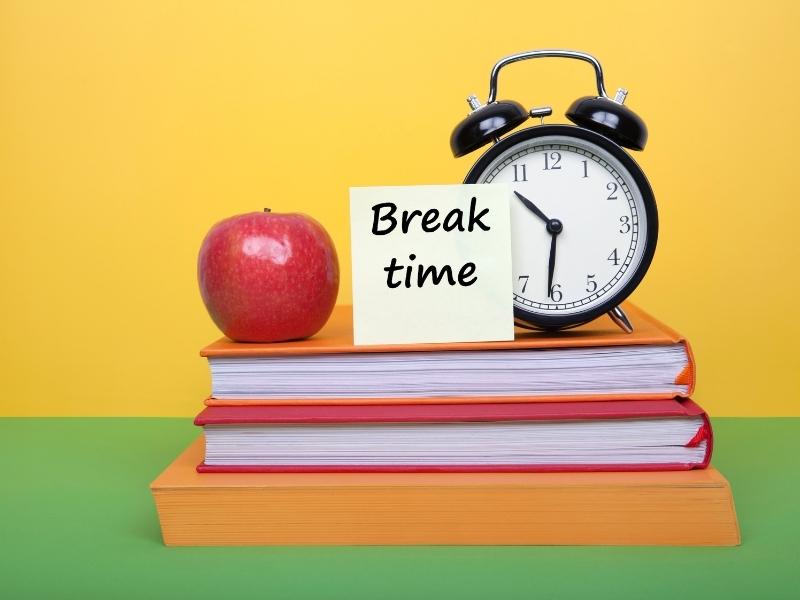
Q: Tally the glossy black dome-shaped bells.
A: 2